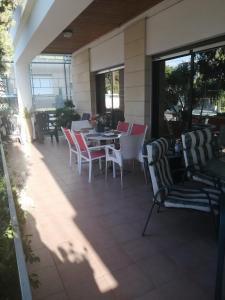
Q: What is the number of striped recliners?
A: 2